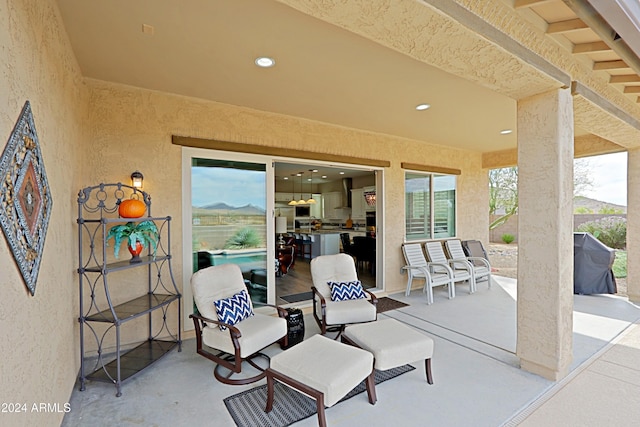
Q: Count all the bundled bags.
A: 0